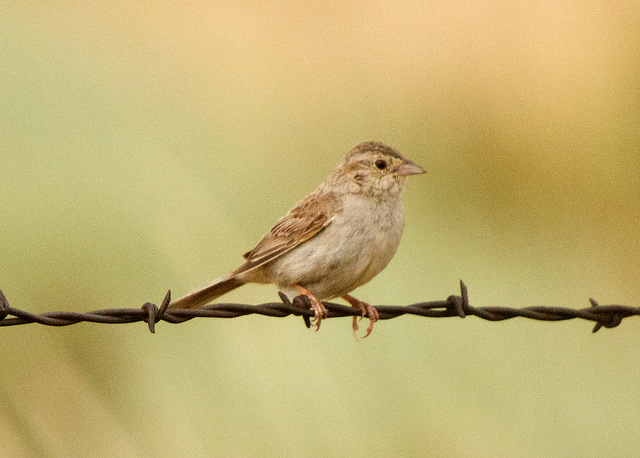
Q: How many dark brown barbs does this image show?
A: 5